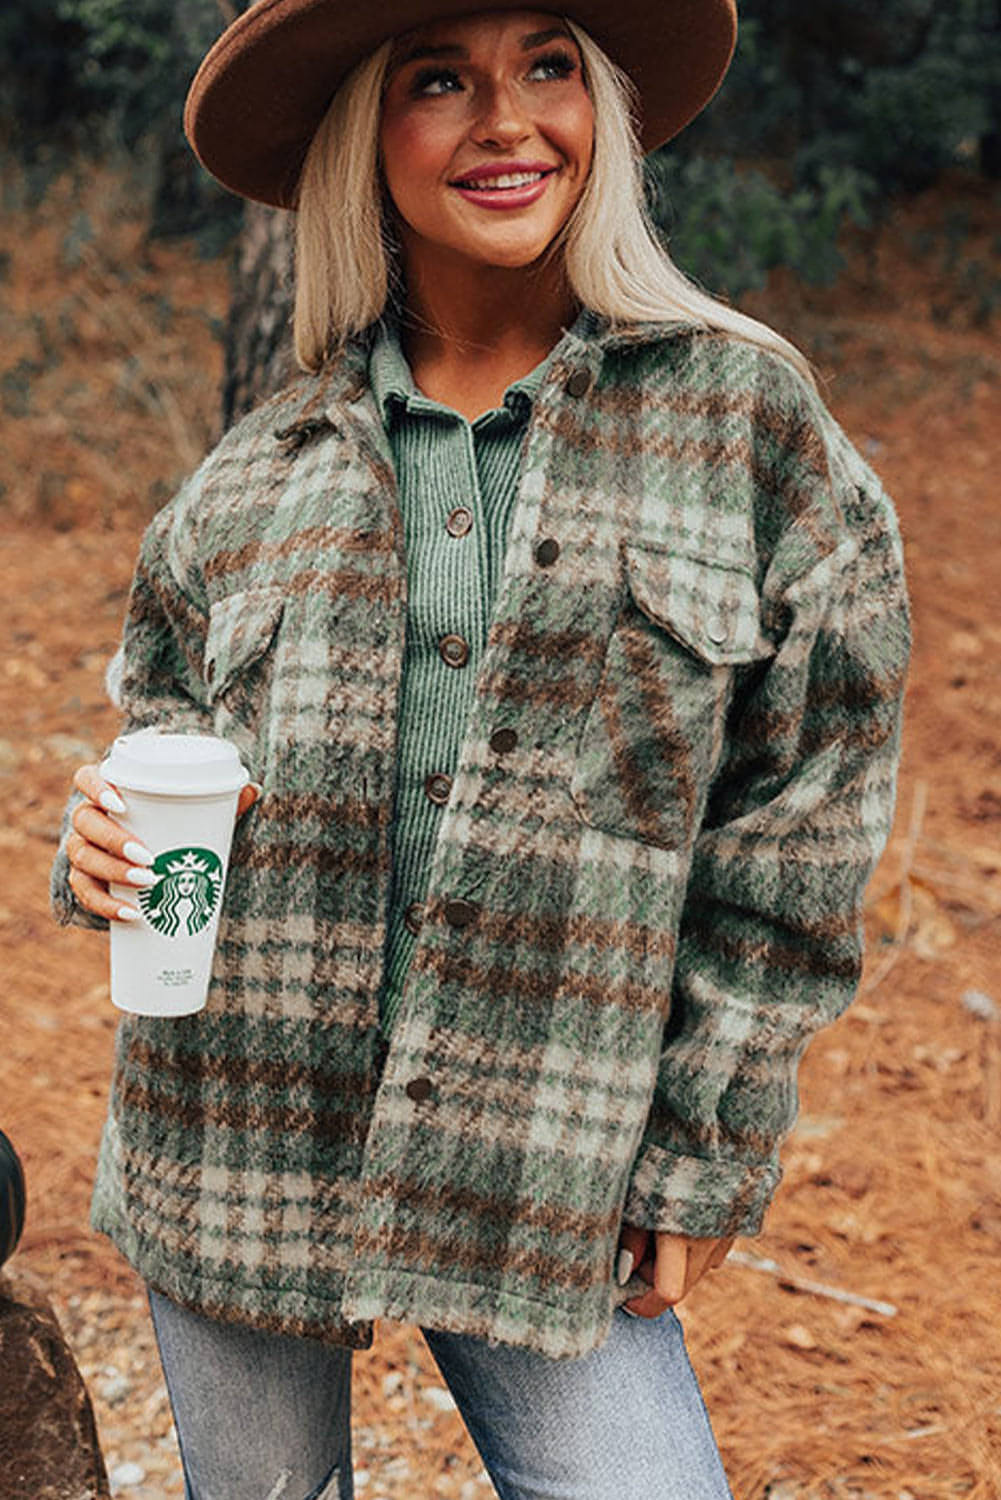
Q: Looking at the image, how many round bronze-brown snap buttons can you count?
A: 5